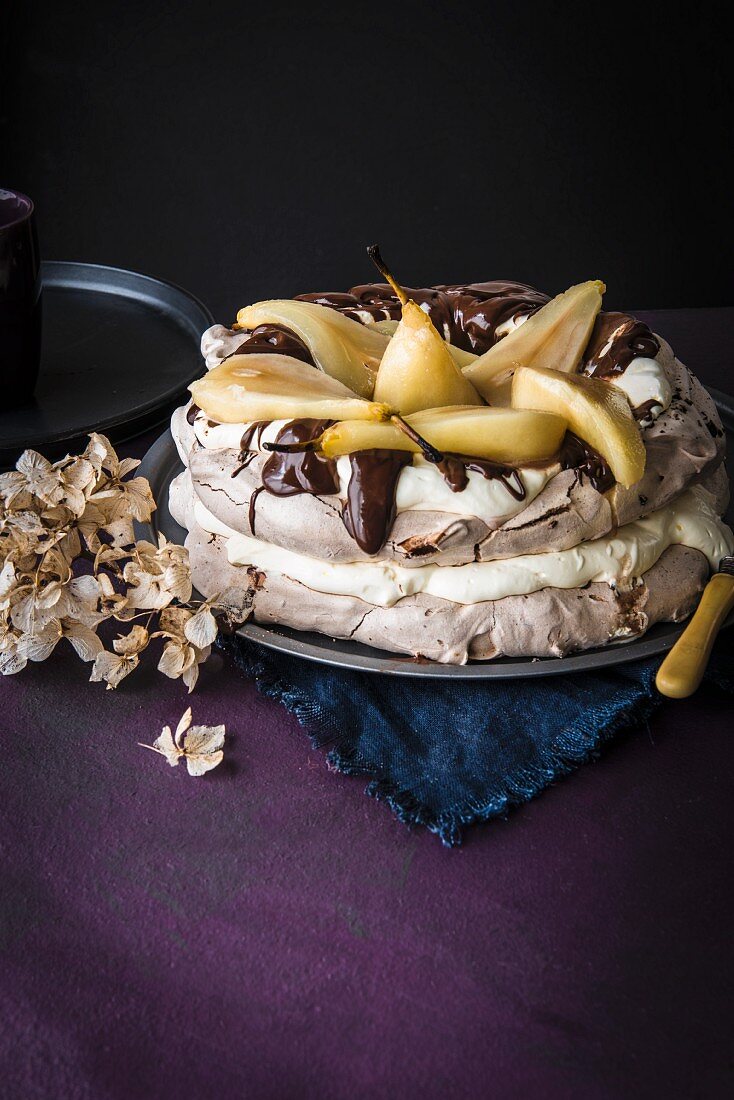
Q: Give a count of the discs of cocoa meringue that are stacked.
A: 2